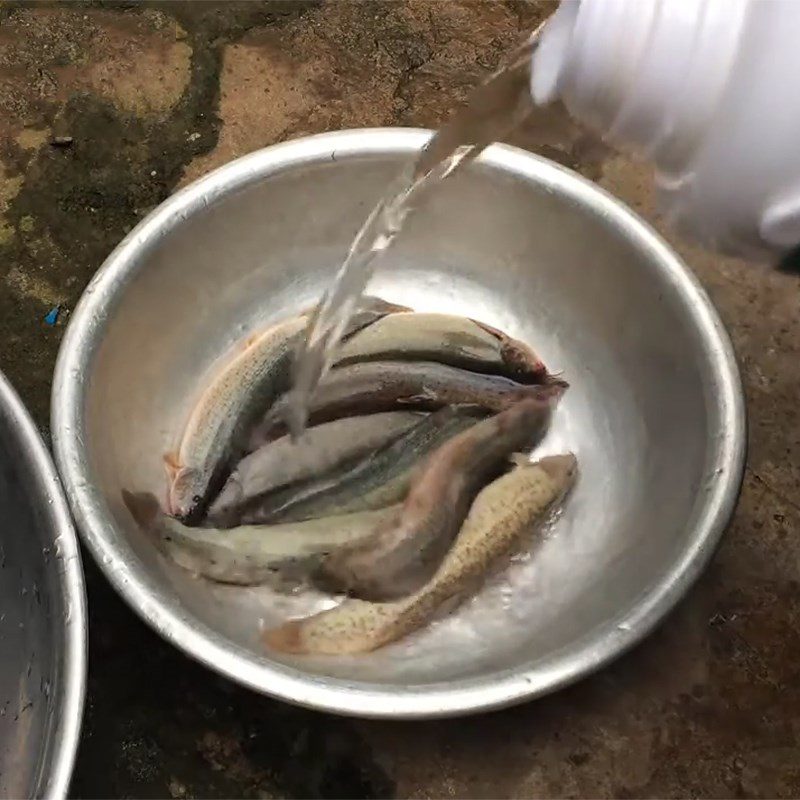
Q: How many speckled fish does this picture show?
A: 1